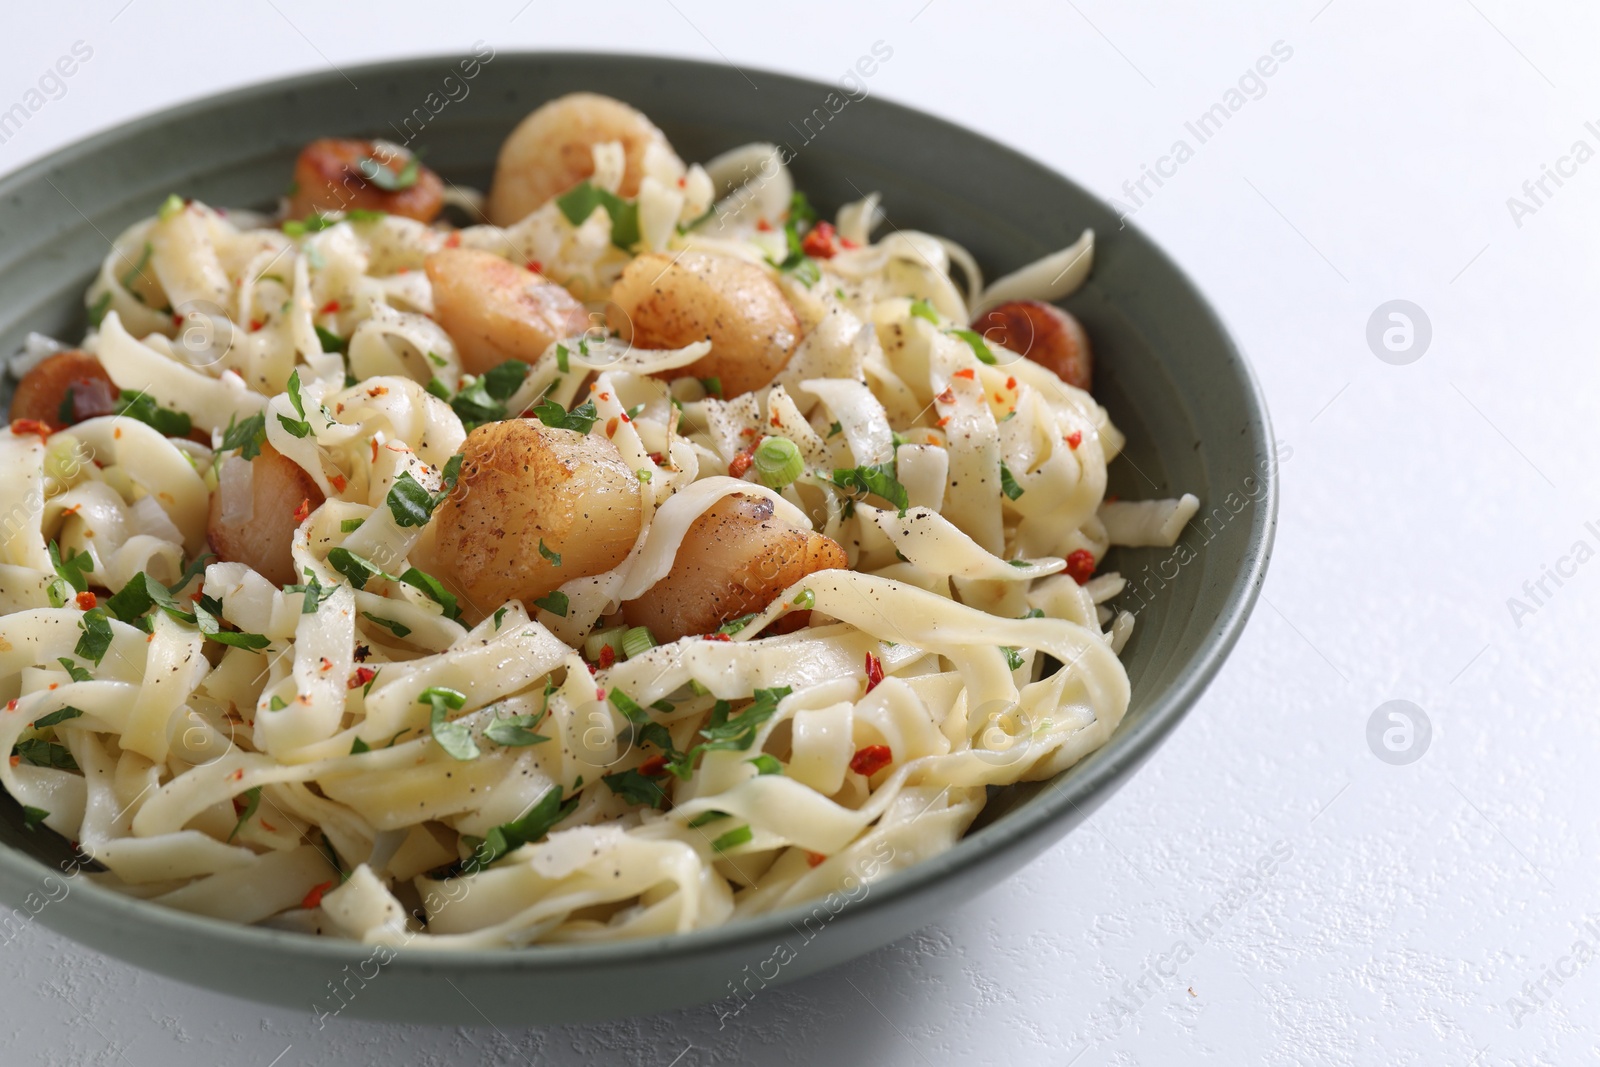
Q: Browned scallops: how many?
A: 9